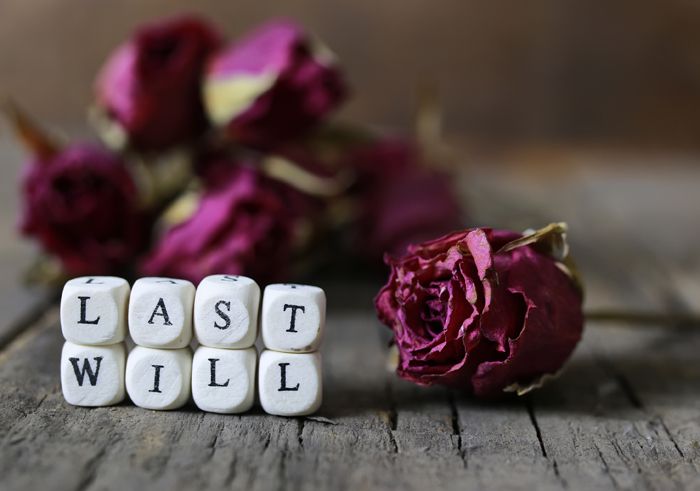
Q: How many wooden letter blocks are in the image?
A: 8